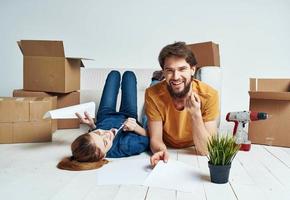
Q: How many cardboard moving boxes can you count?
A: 5